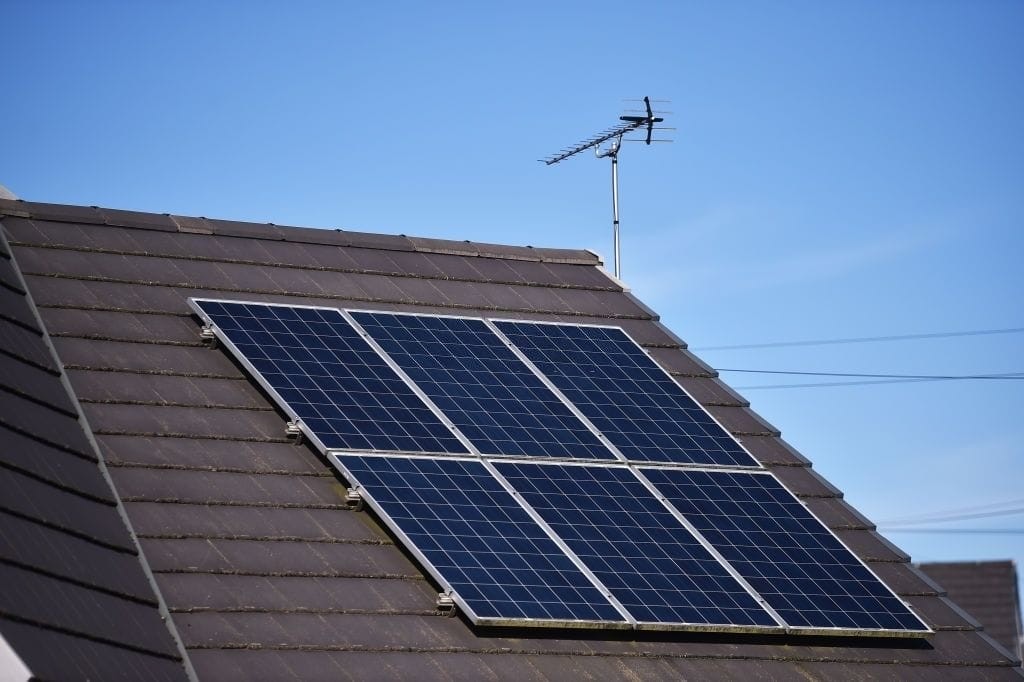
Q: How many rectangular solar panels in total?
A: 6